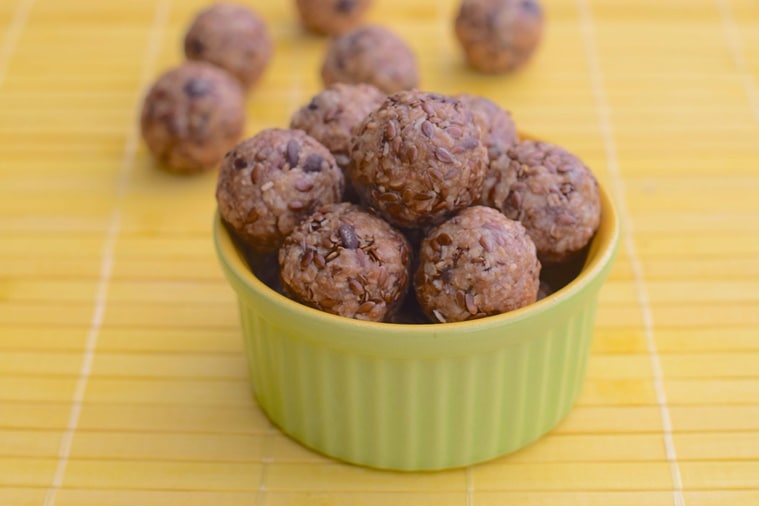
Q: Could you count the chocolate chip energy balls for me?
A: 12